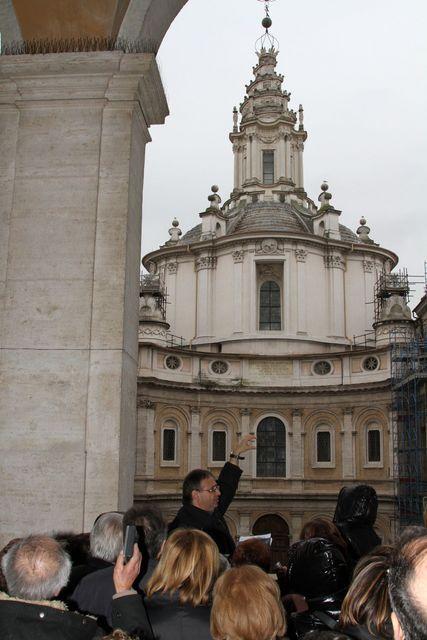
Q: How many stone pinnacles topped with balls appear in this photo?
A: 4